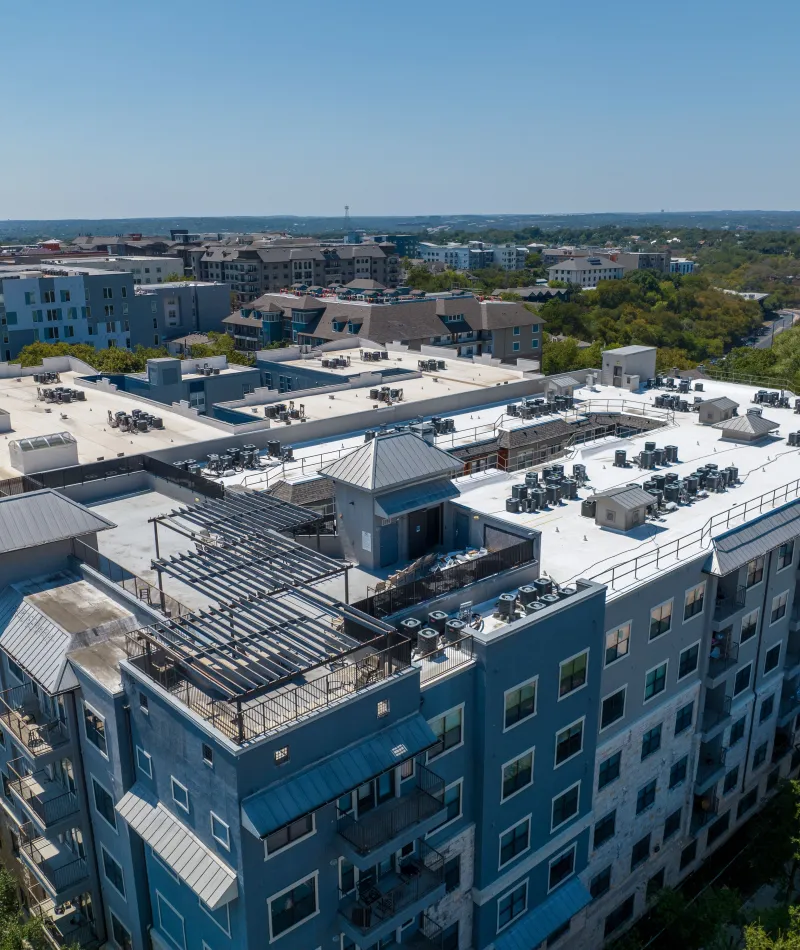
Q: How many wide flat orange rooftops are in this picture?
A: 0